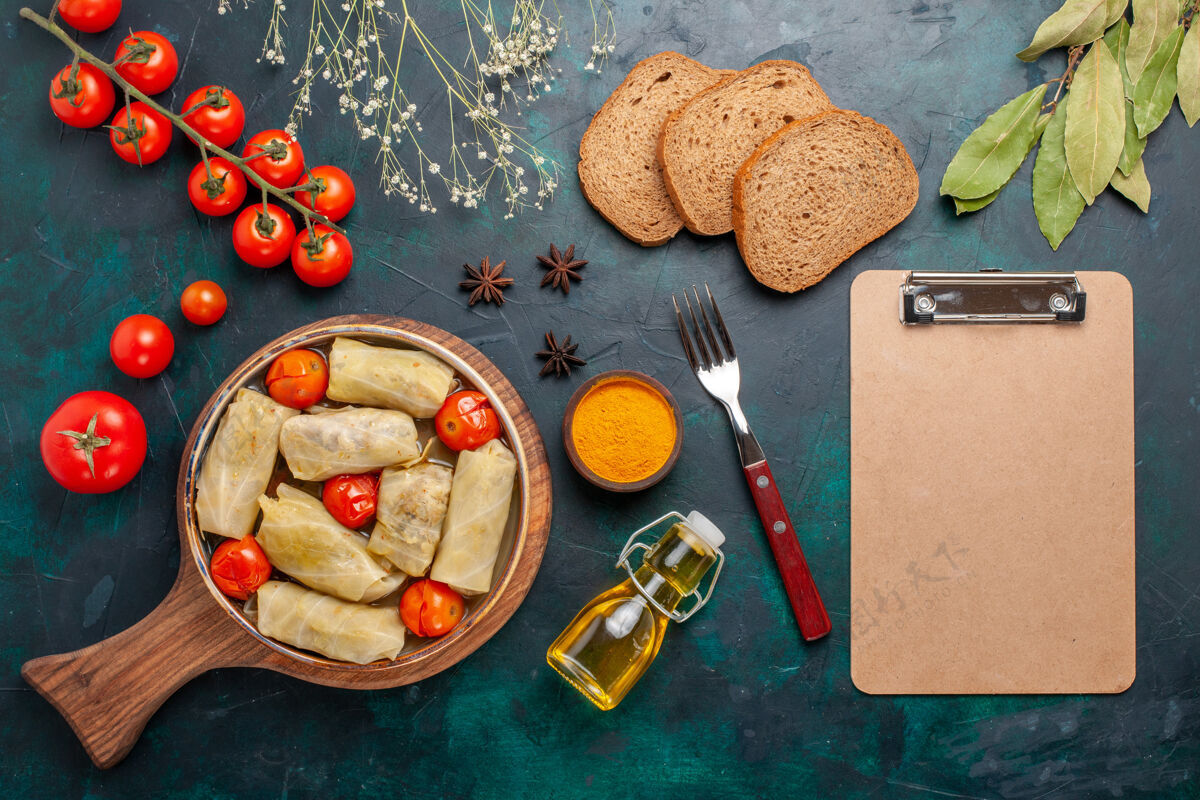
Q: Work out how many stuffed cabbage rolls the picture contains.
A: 7